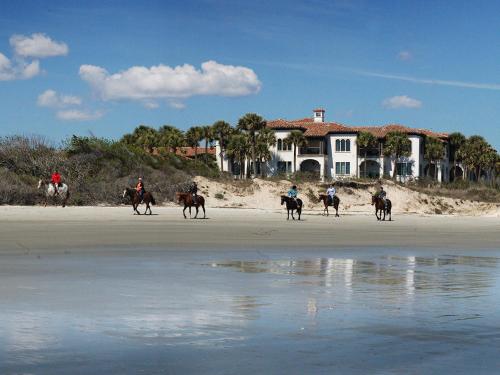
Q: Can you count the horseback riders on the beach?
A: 6